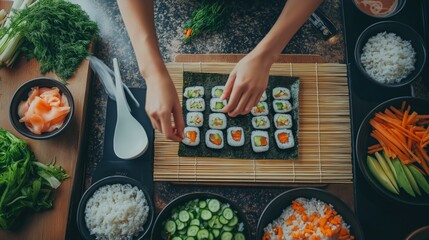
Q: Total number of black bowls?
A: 6